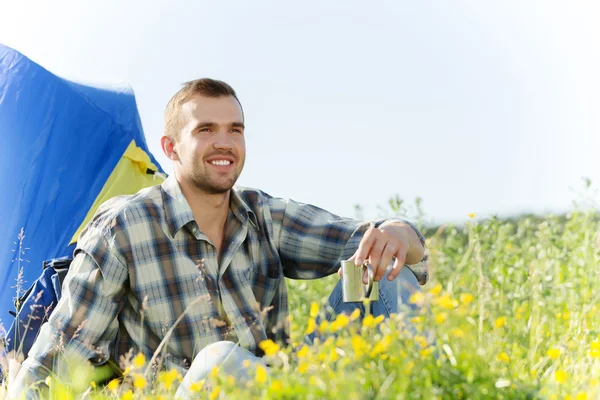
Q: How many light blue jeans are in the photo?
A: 1